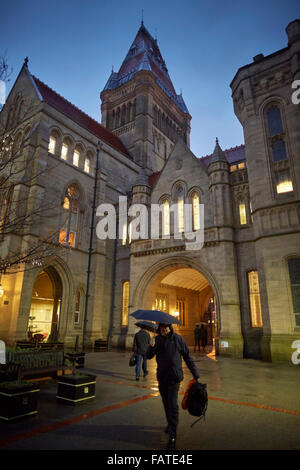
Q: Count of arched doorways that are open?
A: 2